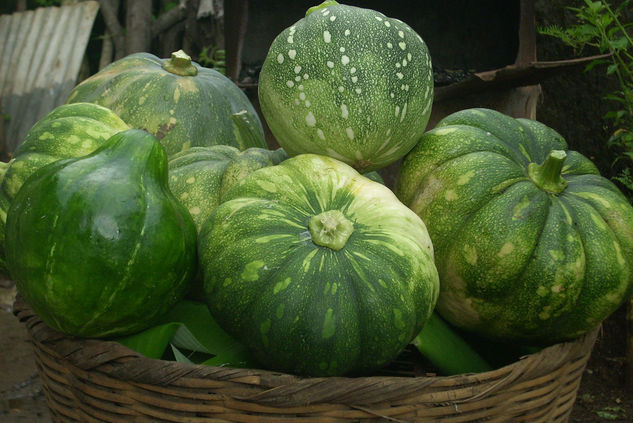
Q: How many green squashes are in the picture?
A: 7